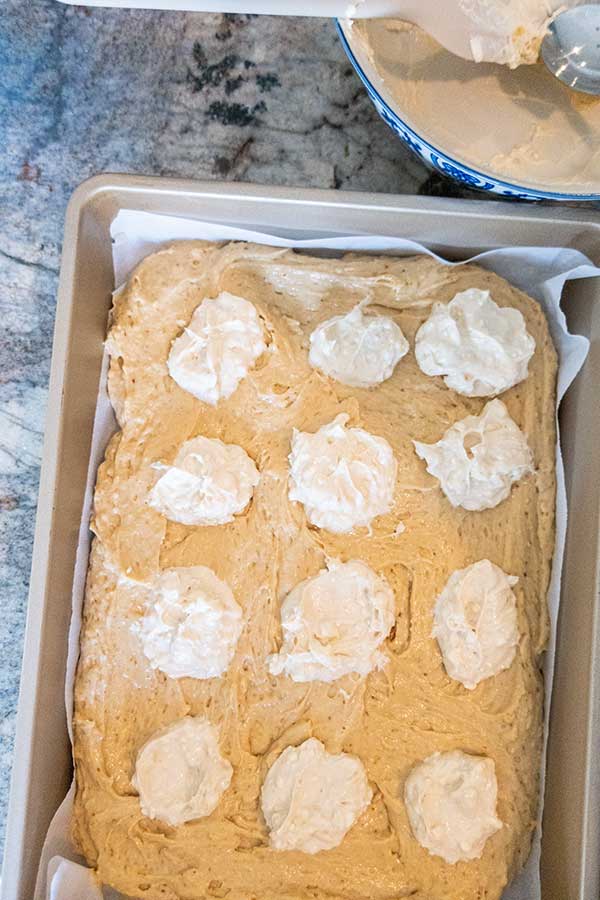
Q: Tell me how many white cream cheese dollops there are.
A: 12